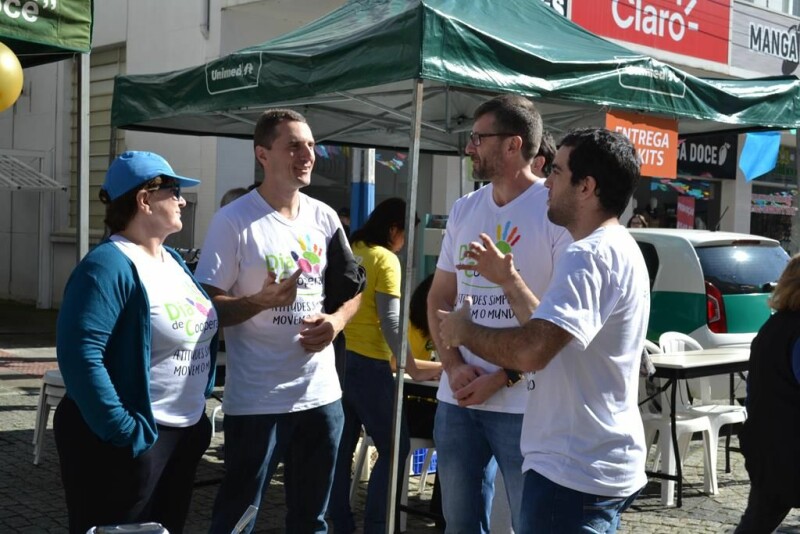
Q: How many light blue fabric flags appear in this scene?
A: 1